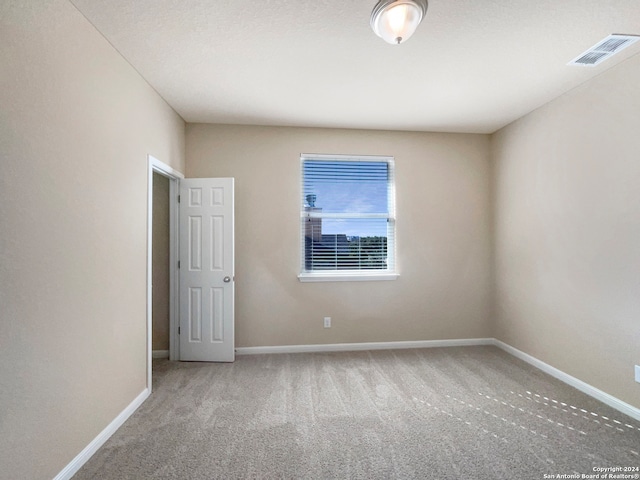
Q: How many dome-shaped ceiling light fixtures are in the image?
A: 1